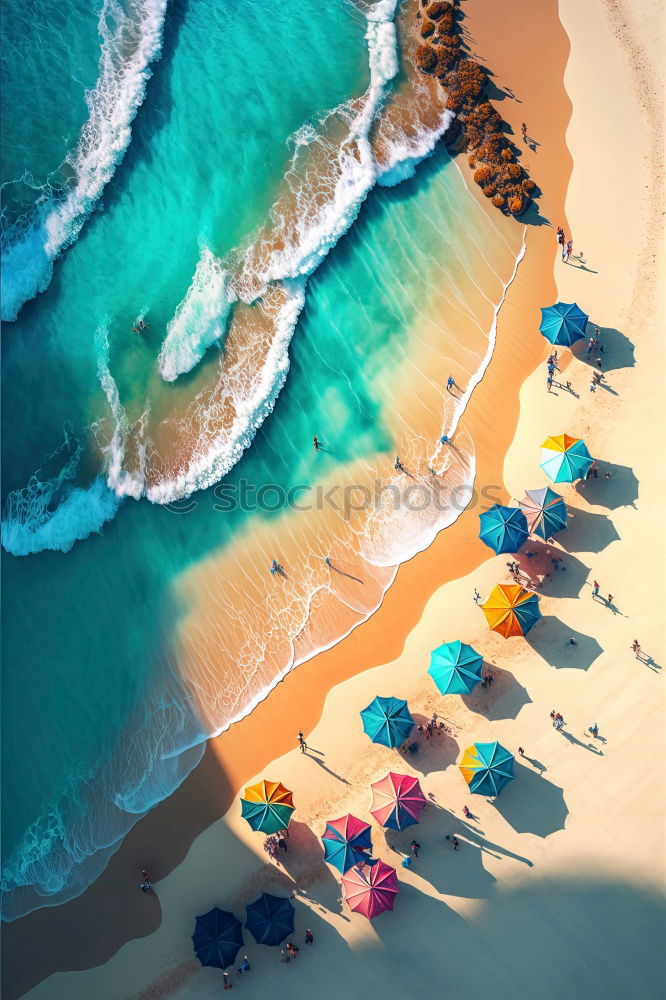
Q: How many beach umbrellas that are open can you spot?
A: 14